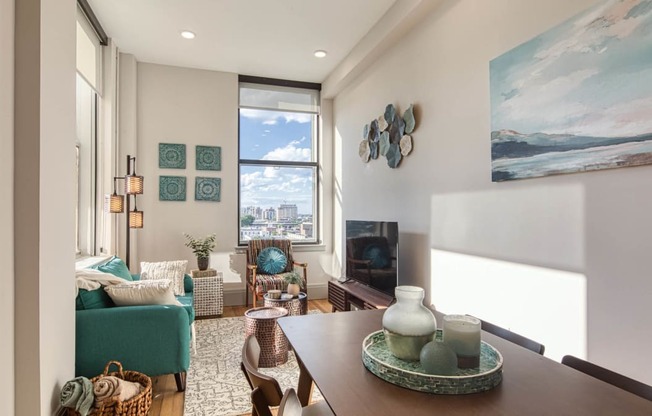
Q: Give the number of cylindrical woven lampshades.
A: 3